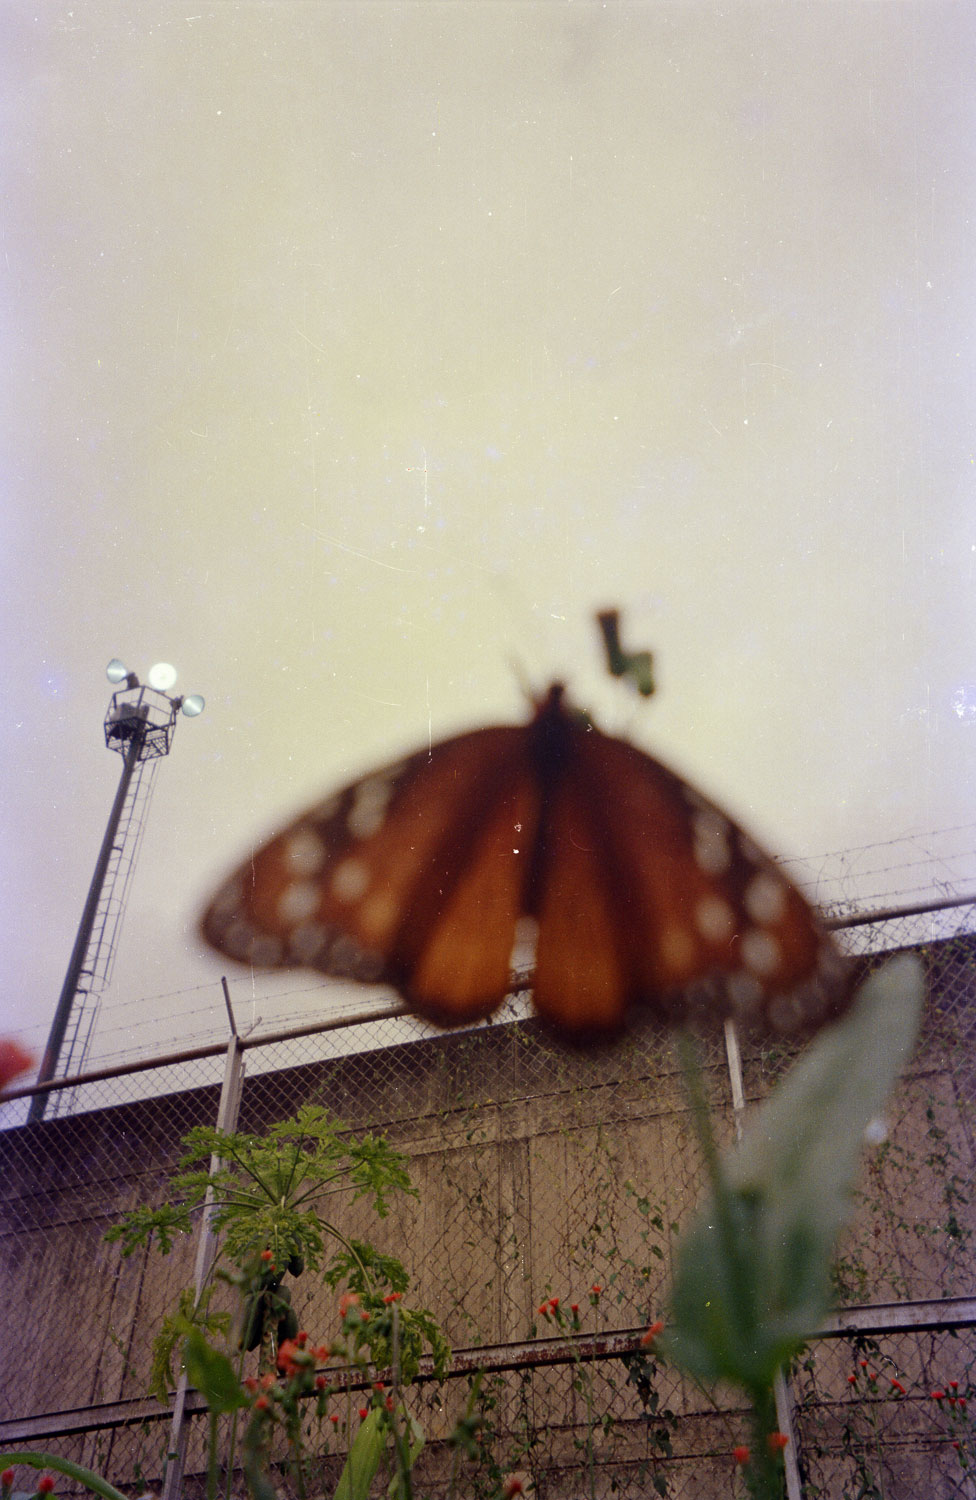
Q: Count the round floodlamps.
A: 3